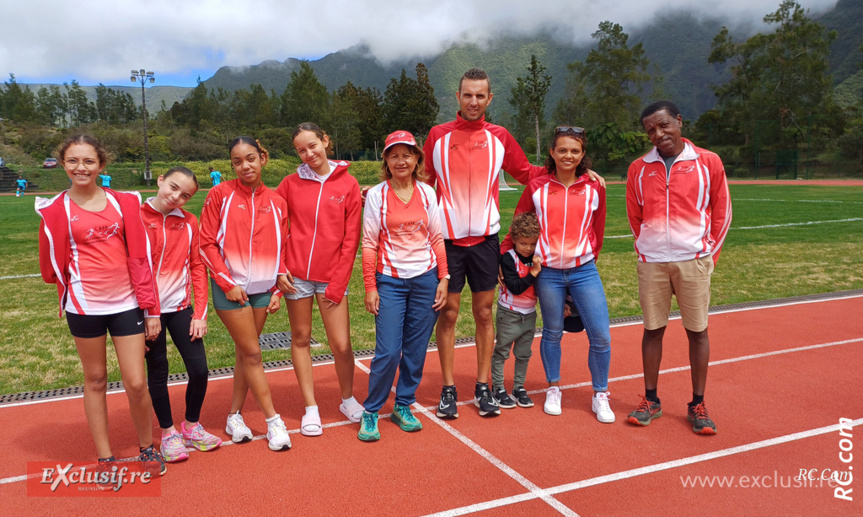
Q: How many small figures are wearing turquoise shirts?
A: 3